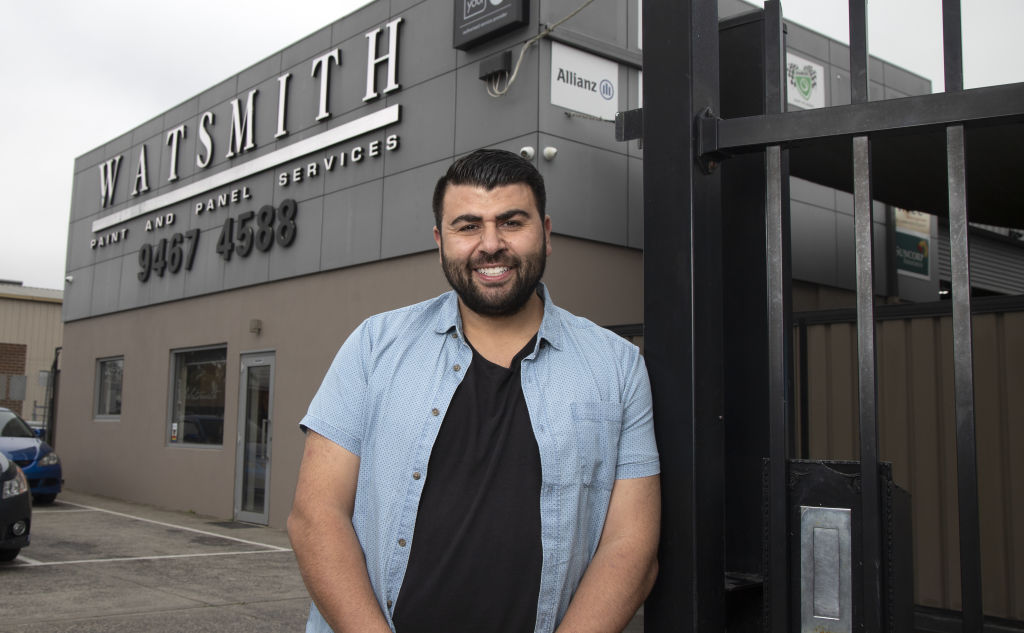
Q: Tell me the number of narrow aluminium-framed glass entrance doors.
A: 1